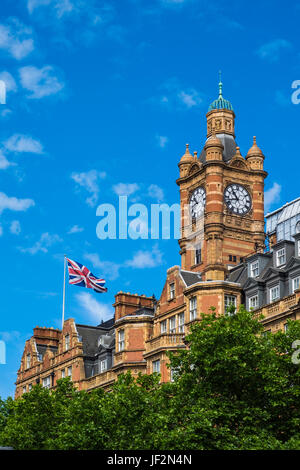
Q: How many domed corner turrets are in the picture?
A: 3